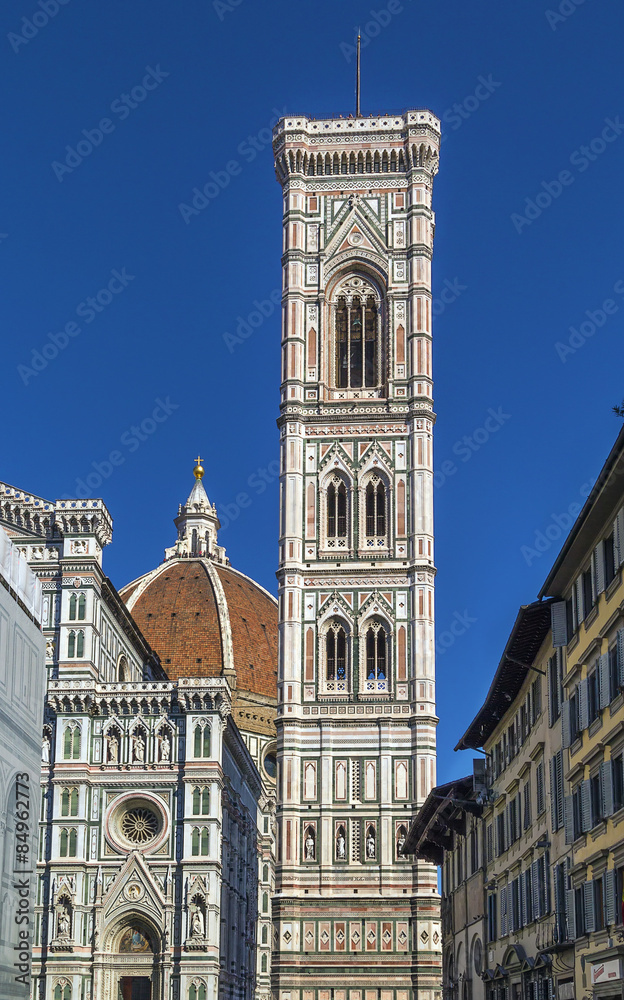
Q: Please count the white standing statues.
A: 10